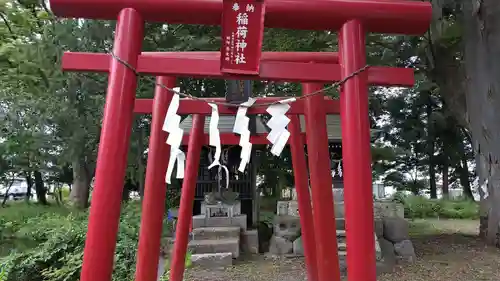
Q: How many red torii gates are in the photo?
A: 3